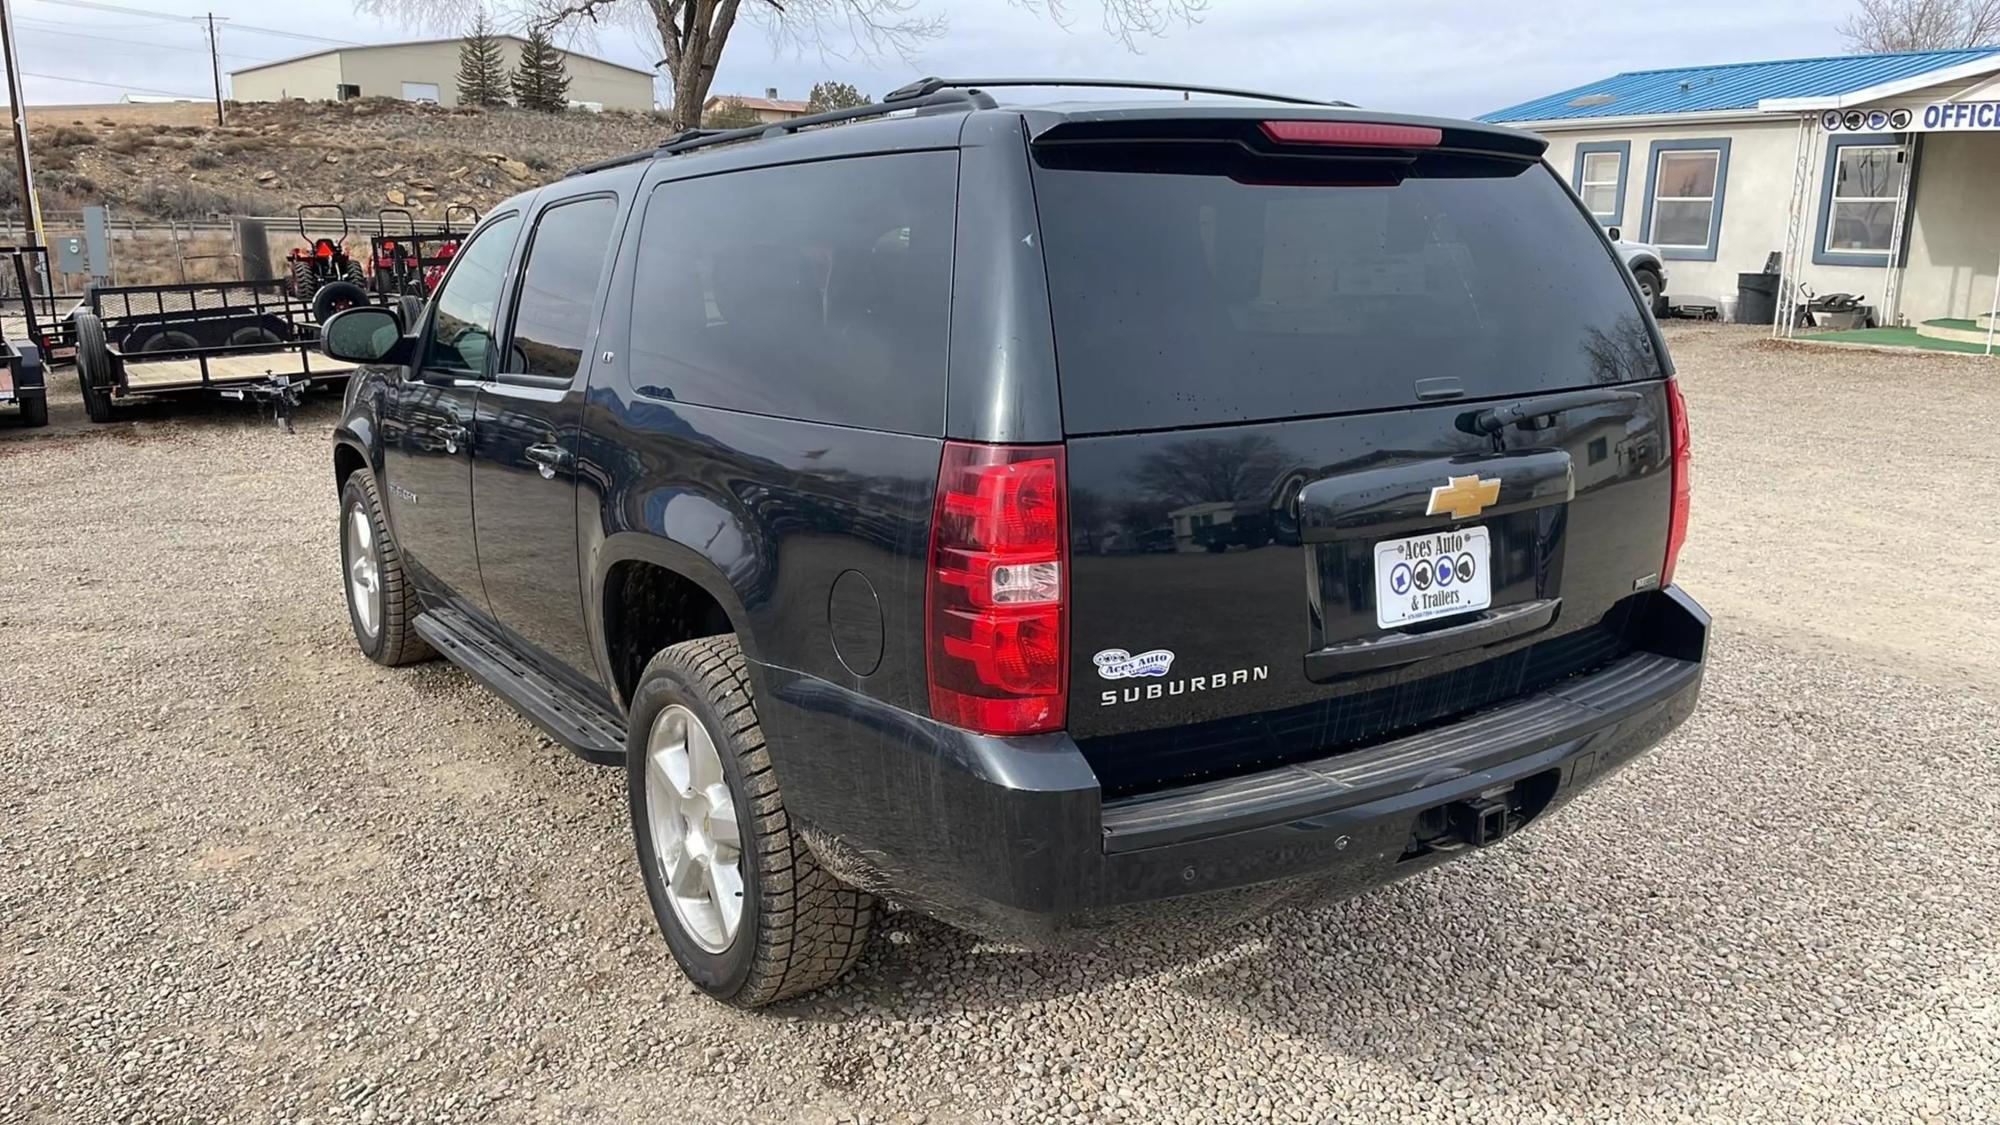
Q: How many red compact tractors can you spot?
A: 3